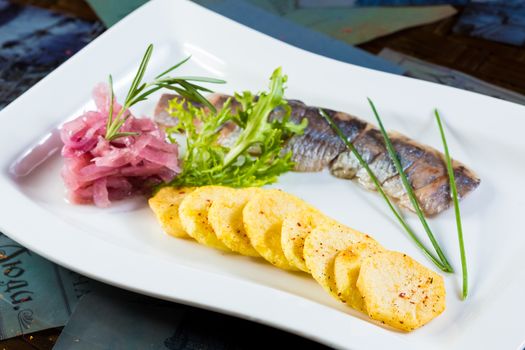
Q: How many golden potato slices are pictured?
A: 8